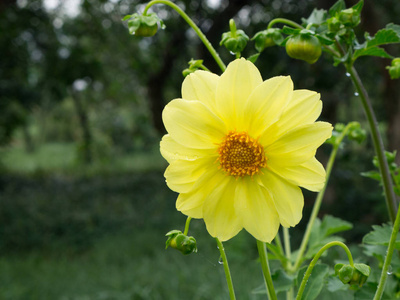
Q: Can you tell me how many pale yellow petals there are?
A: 13